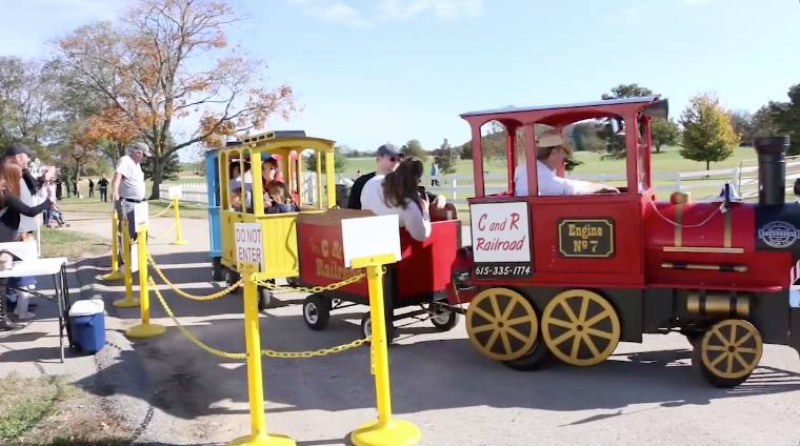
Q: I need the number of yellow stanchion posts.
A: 6